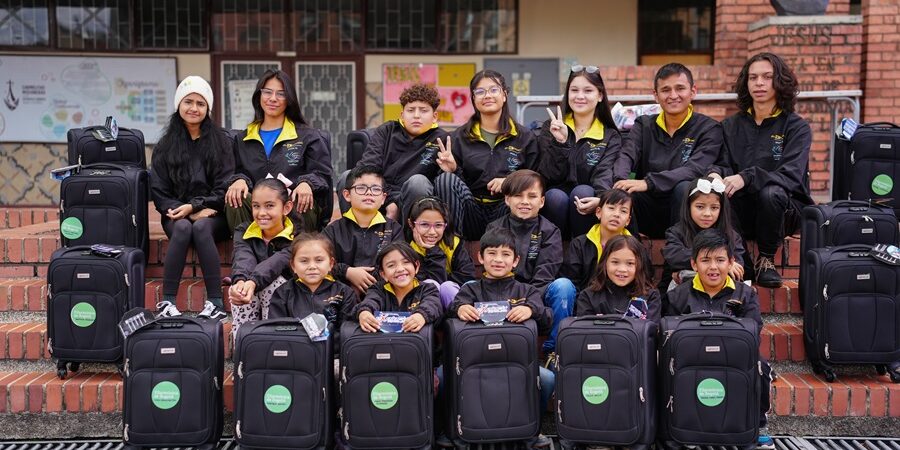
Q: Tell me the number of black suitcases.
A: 12